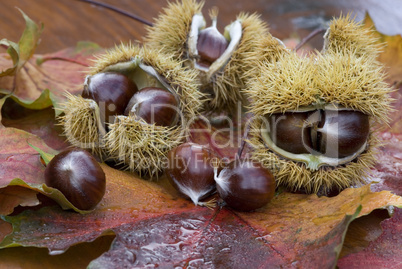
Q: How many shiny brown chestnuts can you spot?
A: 8